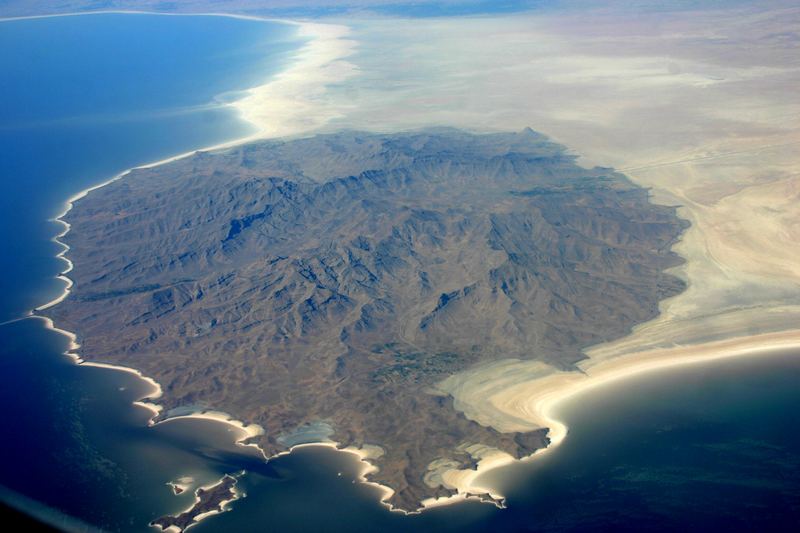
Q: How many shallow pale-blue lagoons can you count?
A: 2